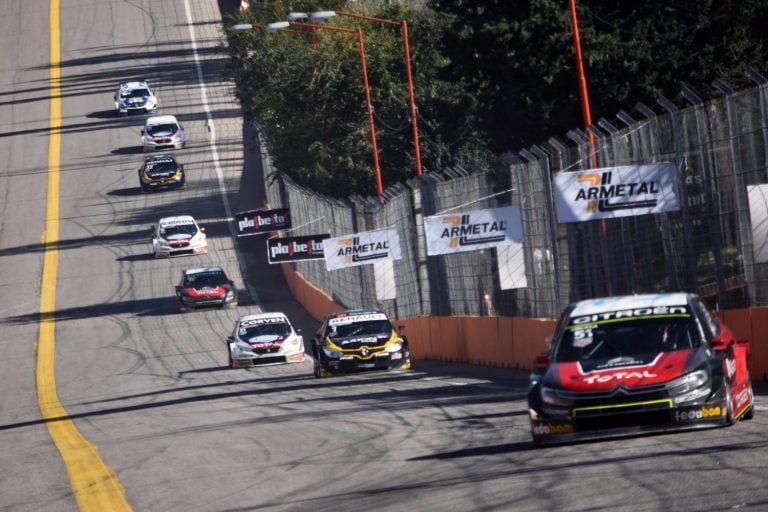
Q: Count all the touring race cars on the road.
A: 8